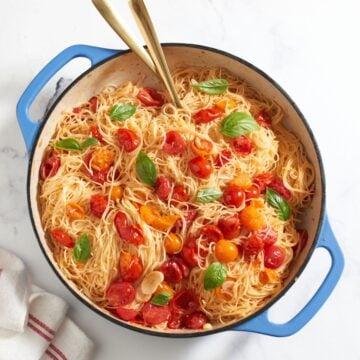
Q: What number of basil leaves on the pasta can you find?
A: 11